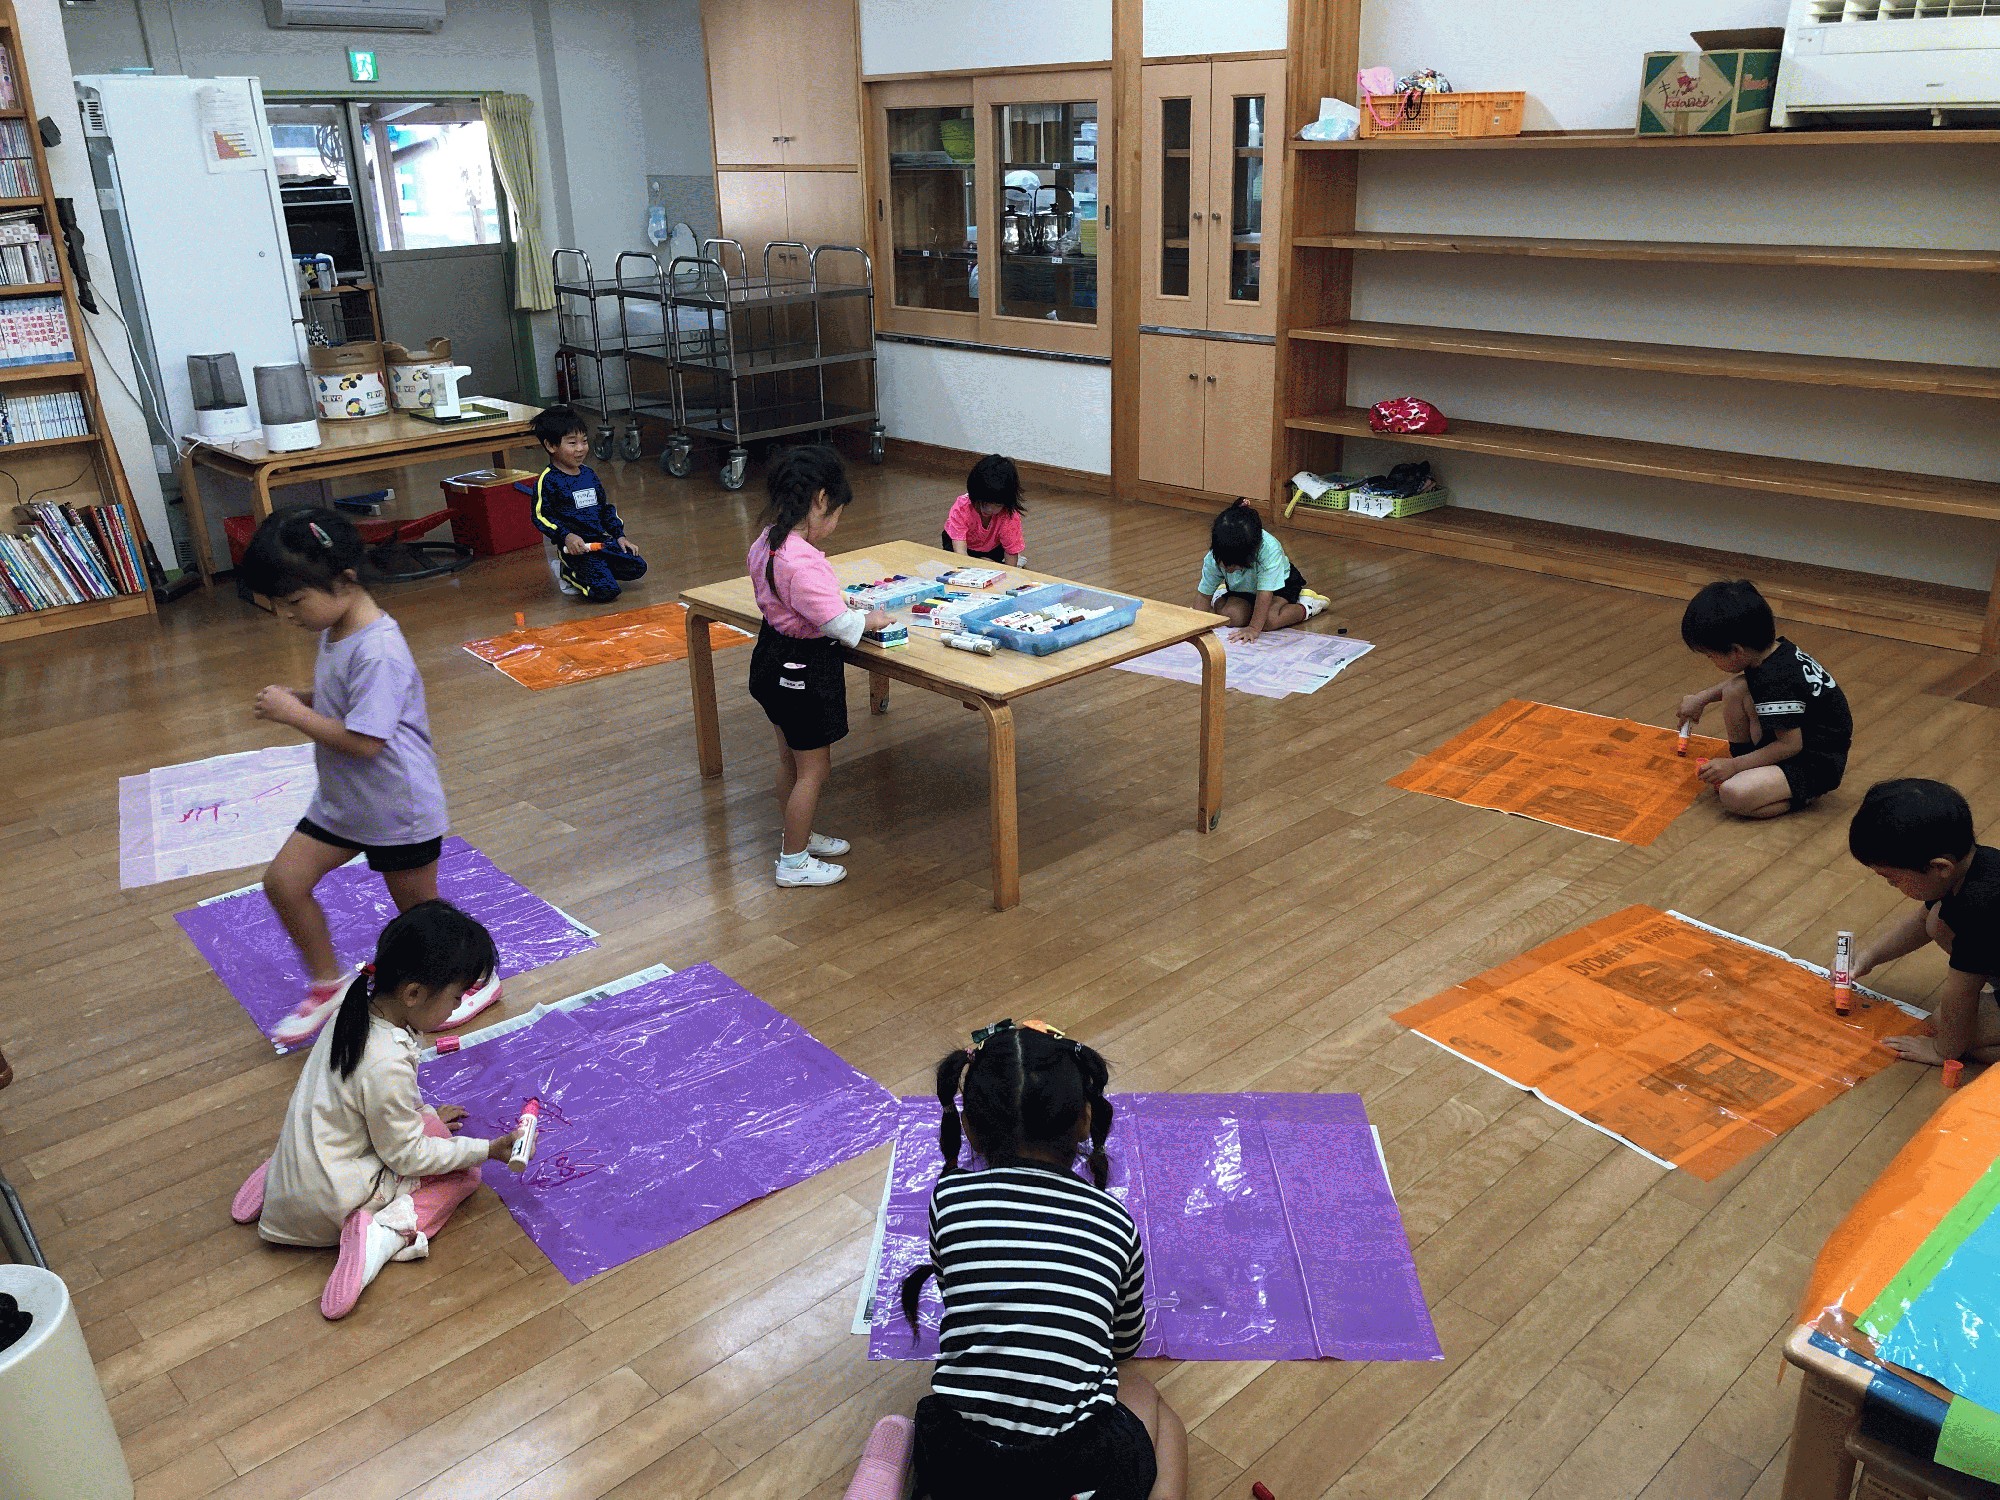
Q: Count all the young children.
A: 9